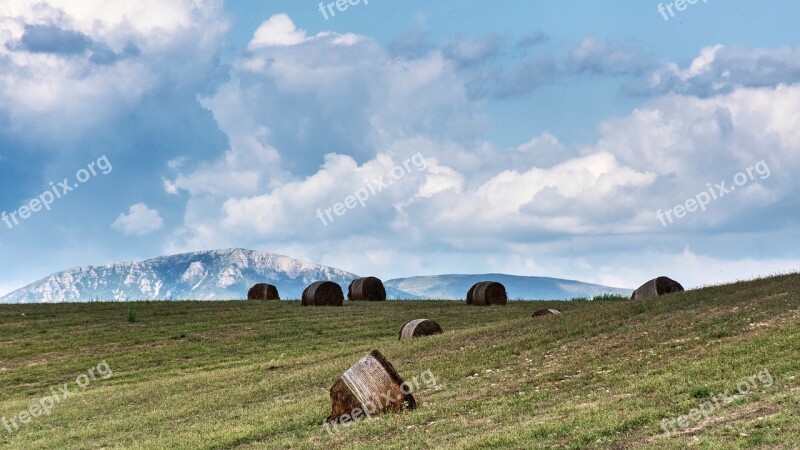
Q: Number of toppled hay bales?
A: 1